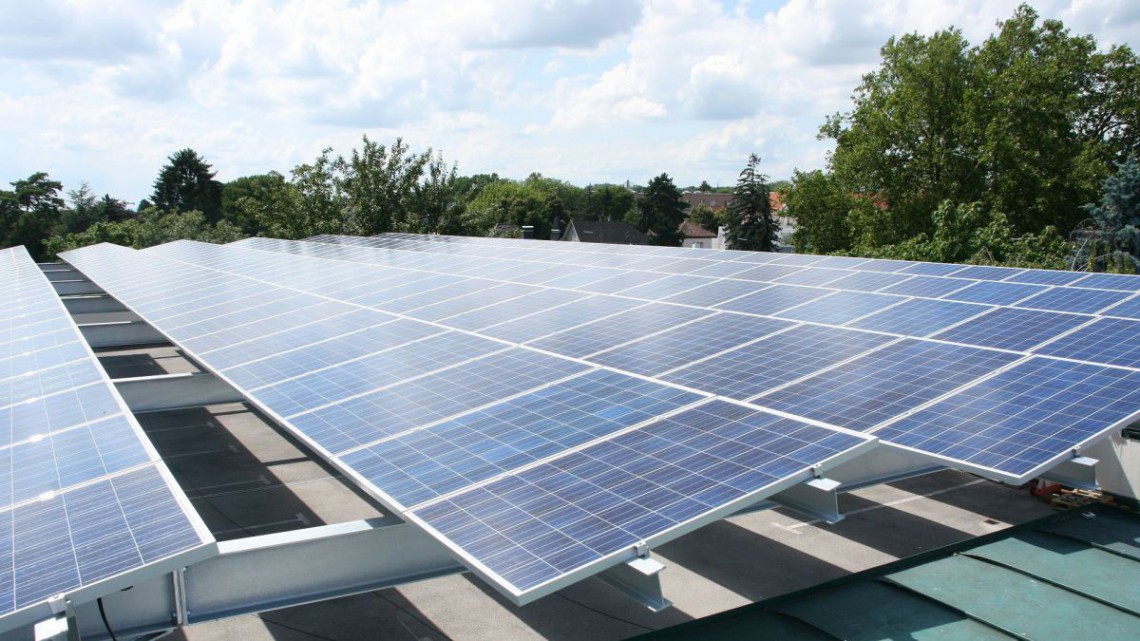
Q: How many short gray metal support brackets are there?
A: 4